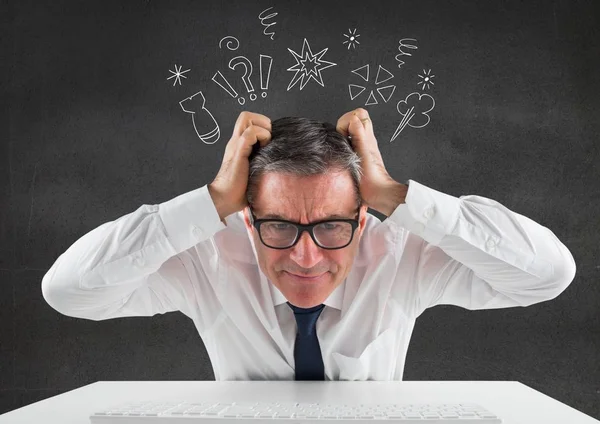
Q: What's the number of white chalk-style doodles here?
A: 13